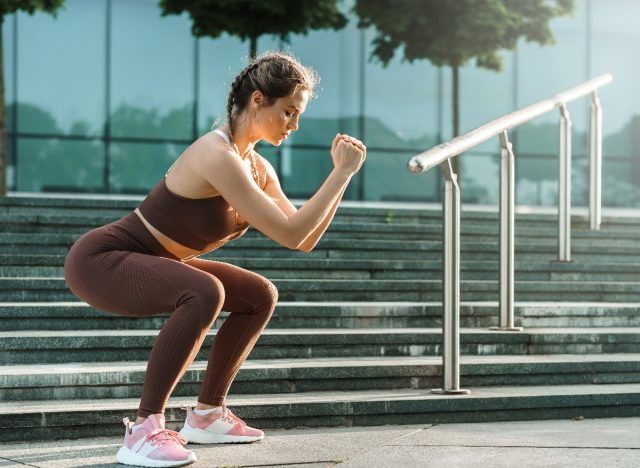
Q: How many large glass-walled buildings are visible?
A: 1